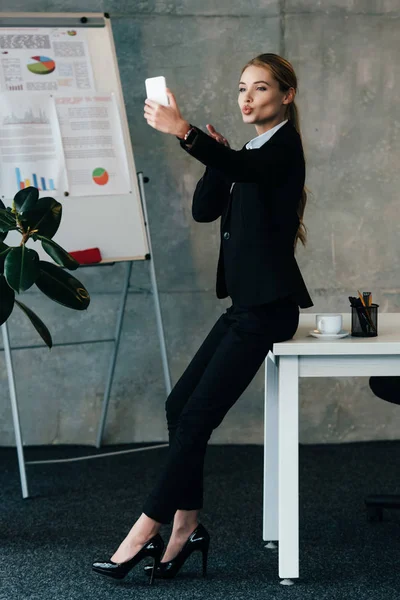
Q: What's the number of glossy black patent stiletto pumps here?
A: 2